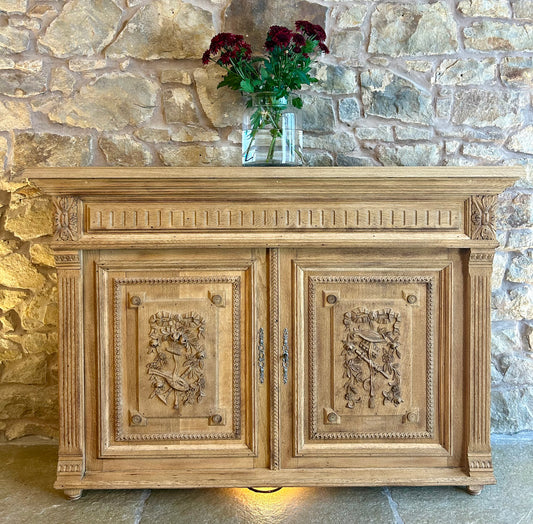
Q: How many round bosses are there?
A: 8